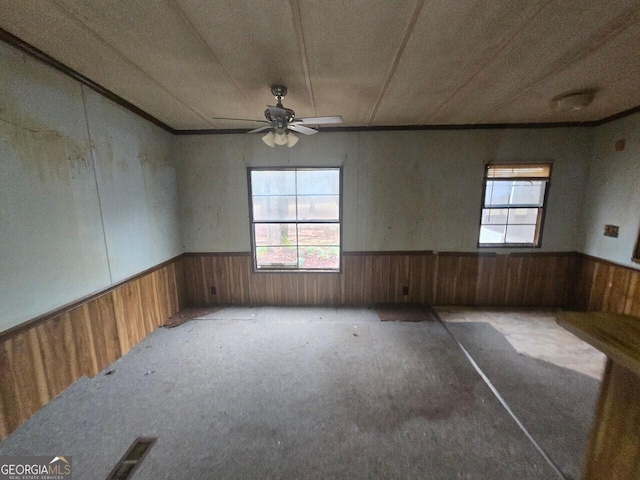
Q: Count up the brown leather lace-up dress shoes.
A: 0